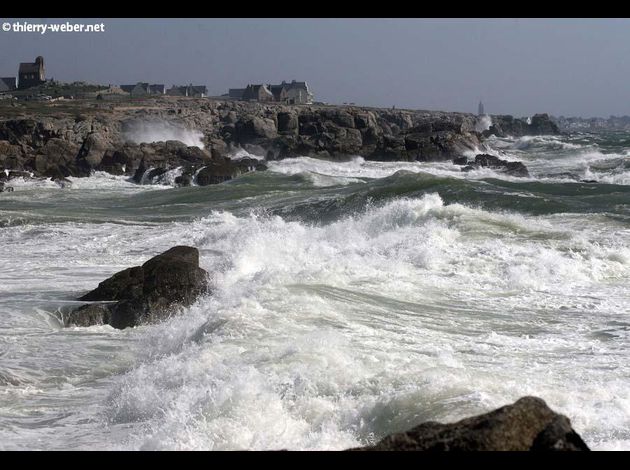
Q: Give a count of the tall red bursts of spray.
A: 0